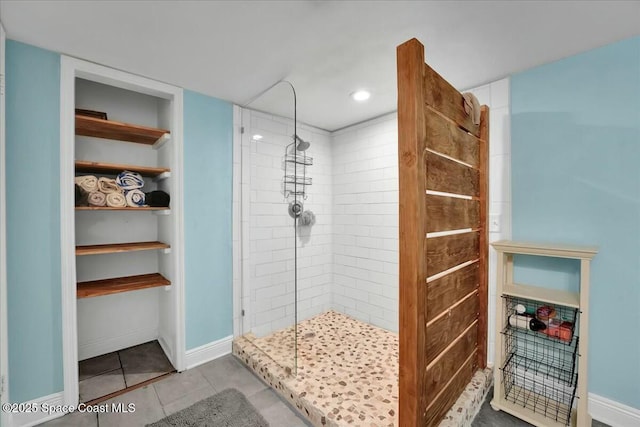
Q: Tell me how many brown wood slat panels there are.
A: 9